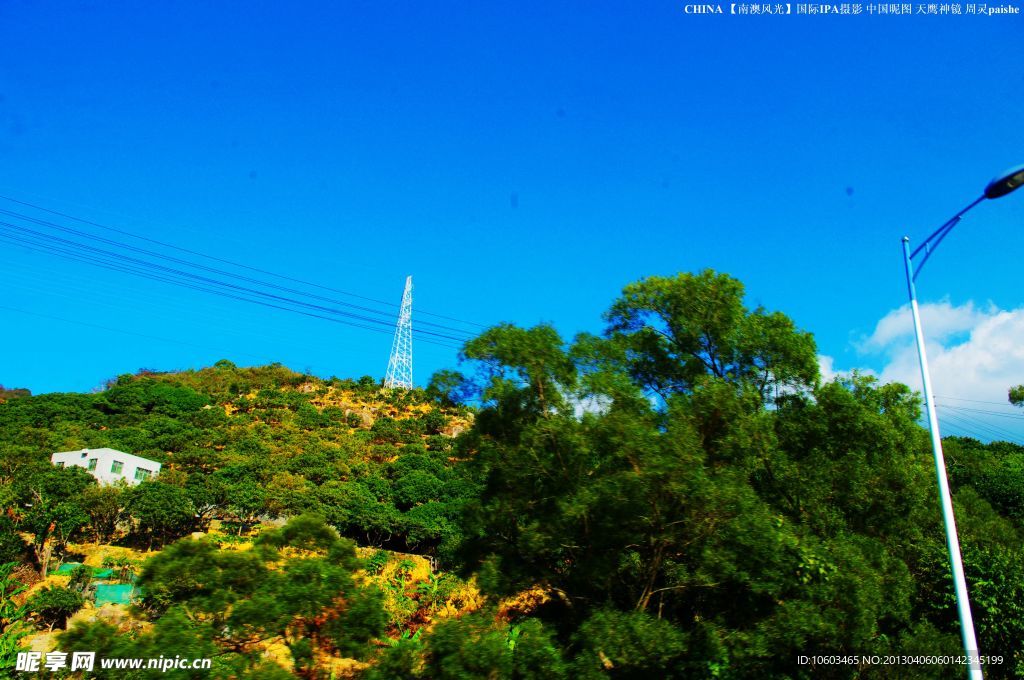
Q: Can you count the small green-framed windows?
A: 4